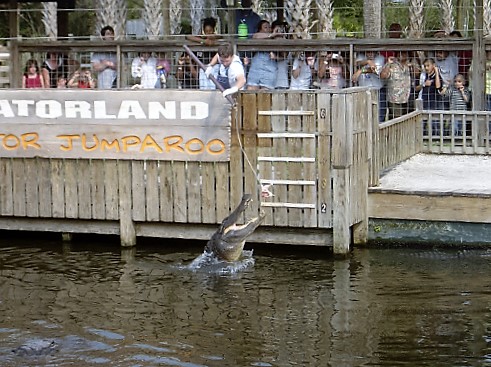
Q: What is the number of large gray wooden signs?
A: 1